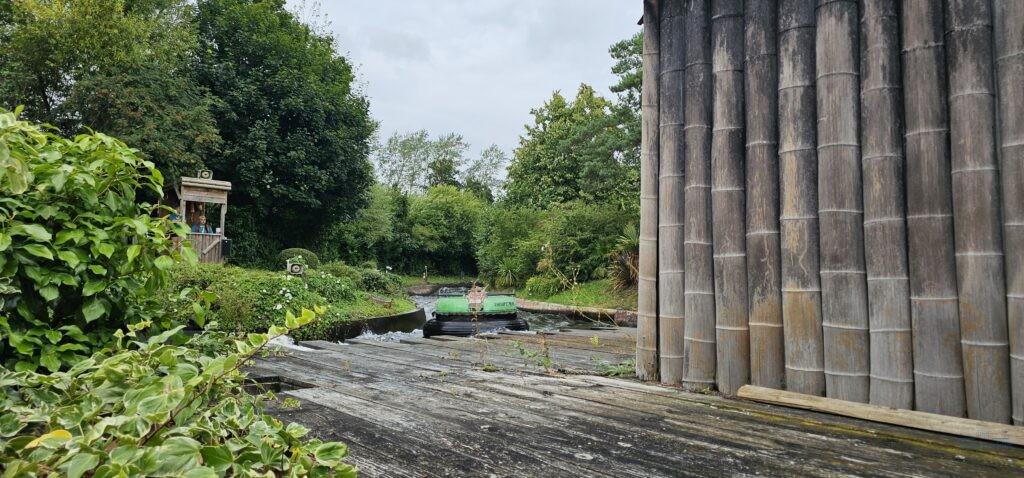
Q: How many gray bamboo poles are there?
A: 11